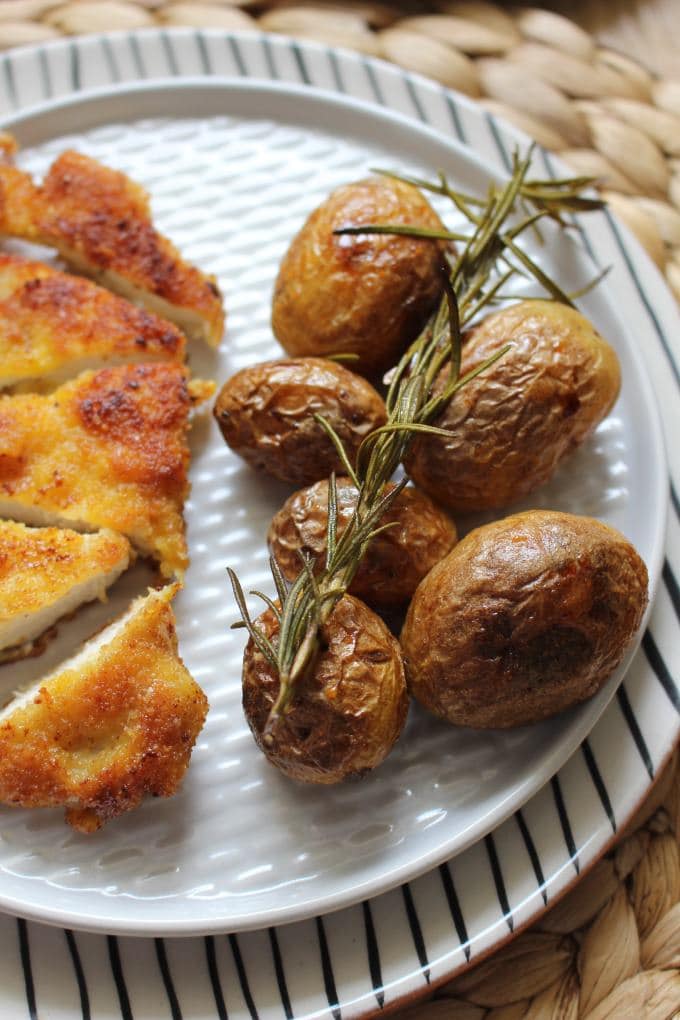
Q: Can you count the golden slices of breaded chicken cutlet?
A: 5